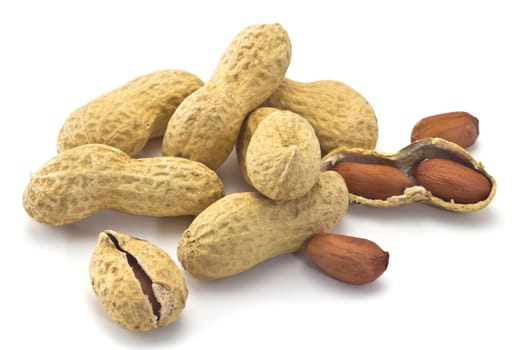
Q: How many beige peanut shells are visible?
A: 8